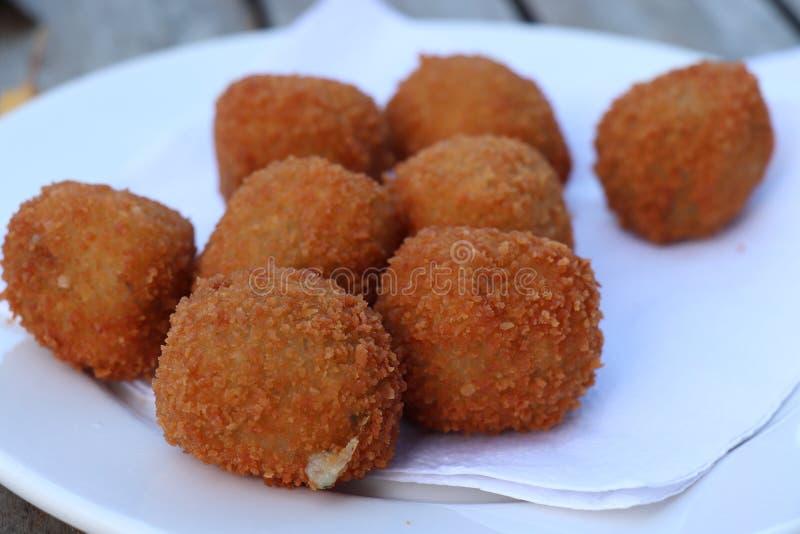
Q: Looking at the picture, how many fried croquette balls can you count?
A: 8